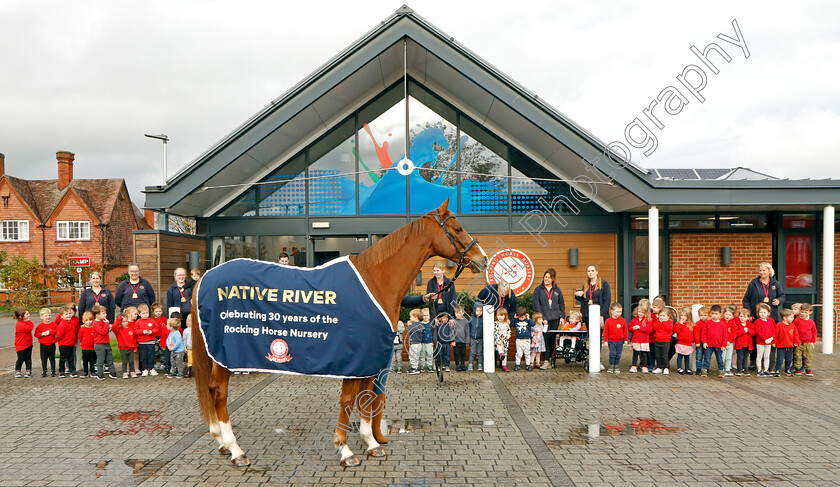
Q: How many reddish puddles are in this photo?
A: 2